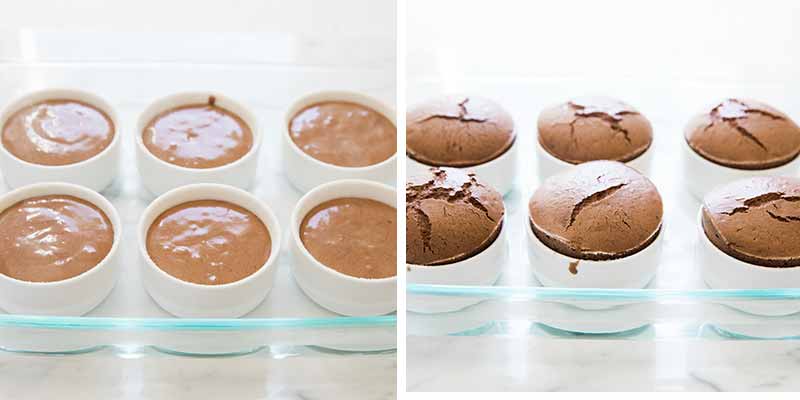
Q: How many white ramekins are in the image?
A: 12